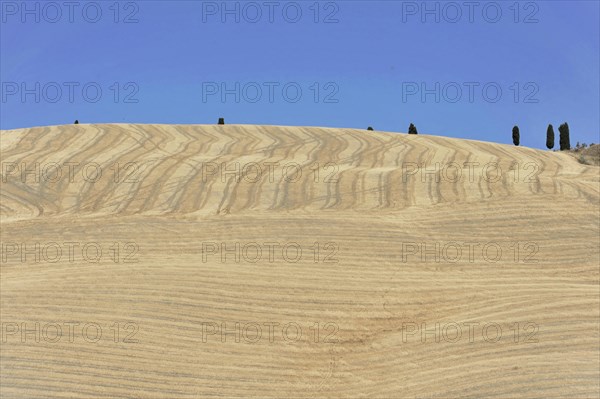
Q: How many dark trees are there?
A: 7